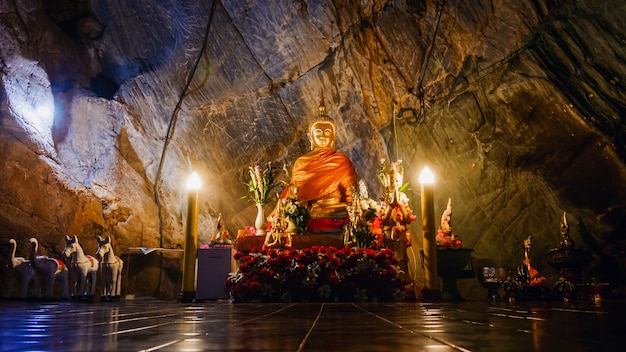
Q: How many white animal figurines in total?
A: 4